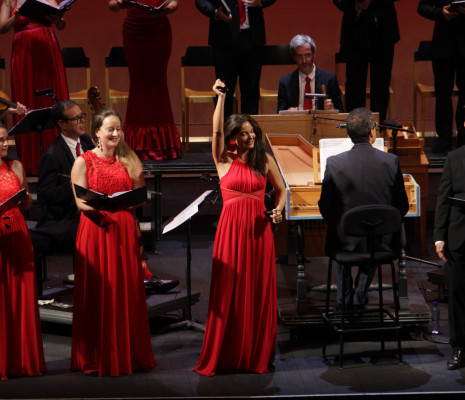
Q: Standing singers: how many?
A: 9